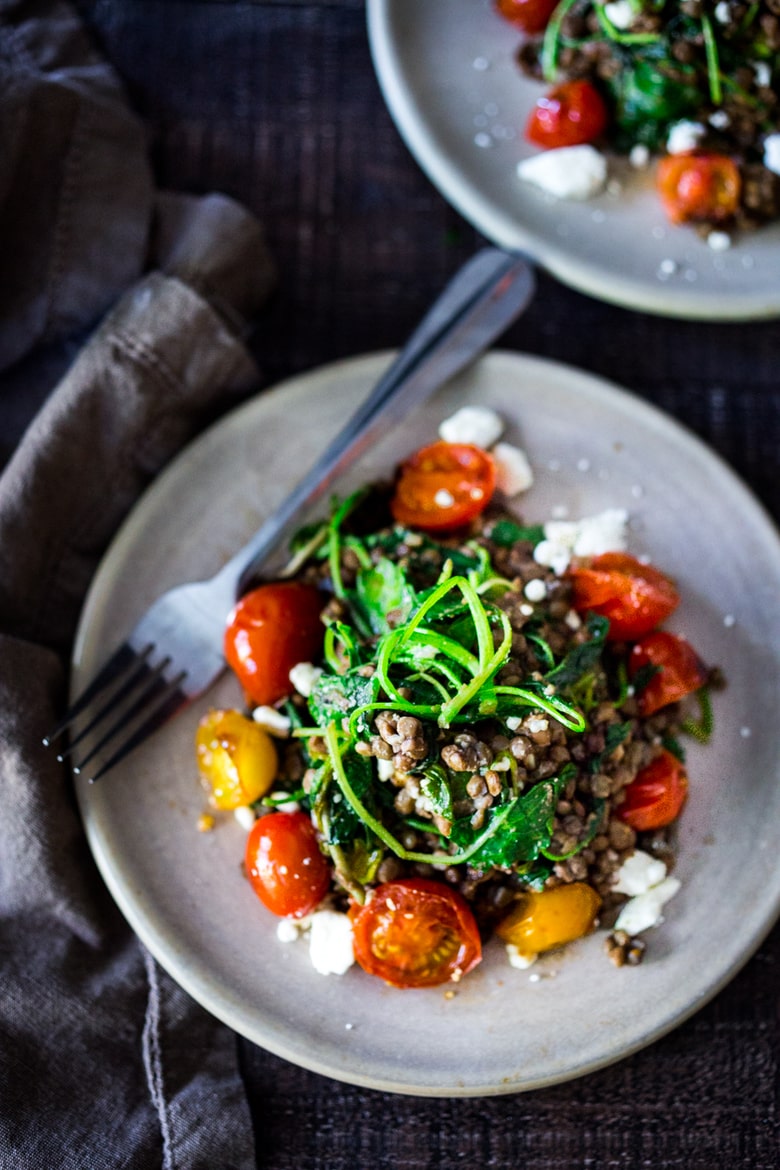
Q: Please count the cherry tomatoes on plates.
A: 12